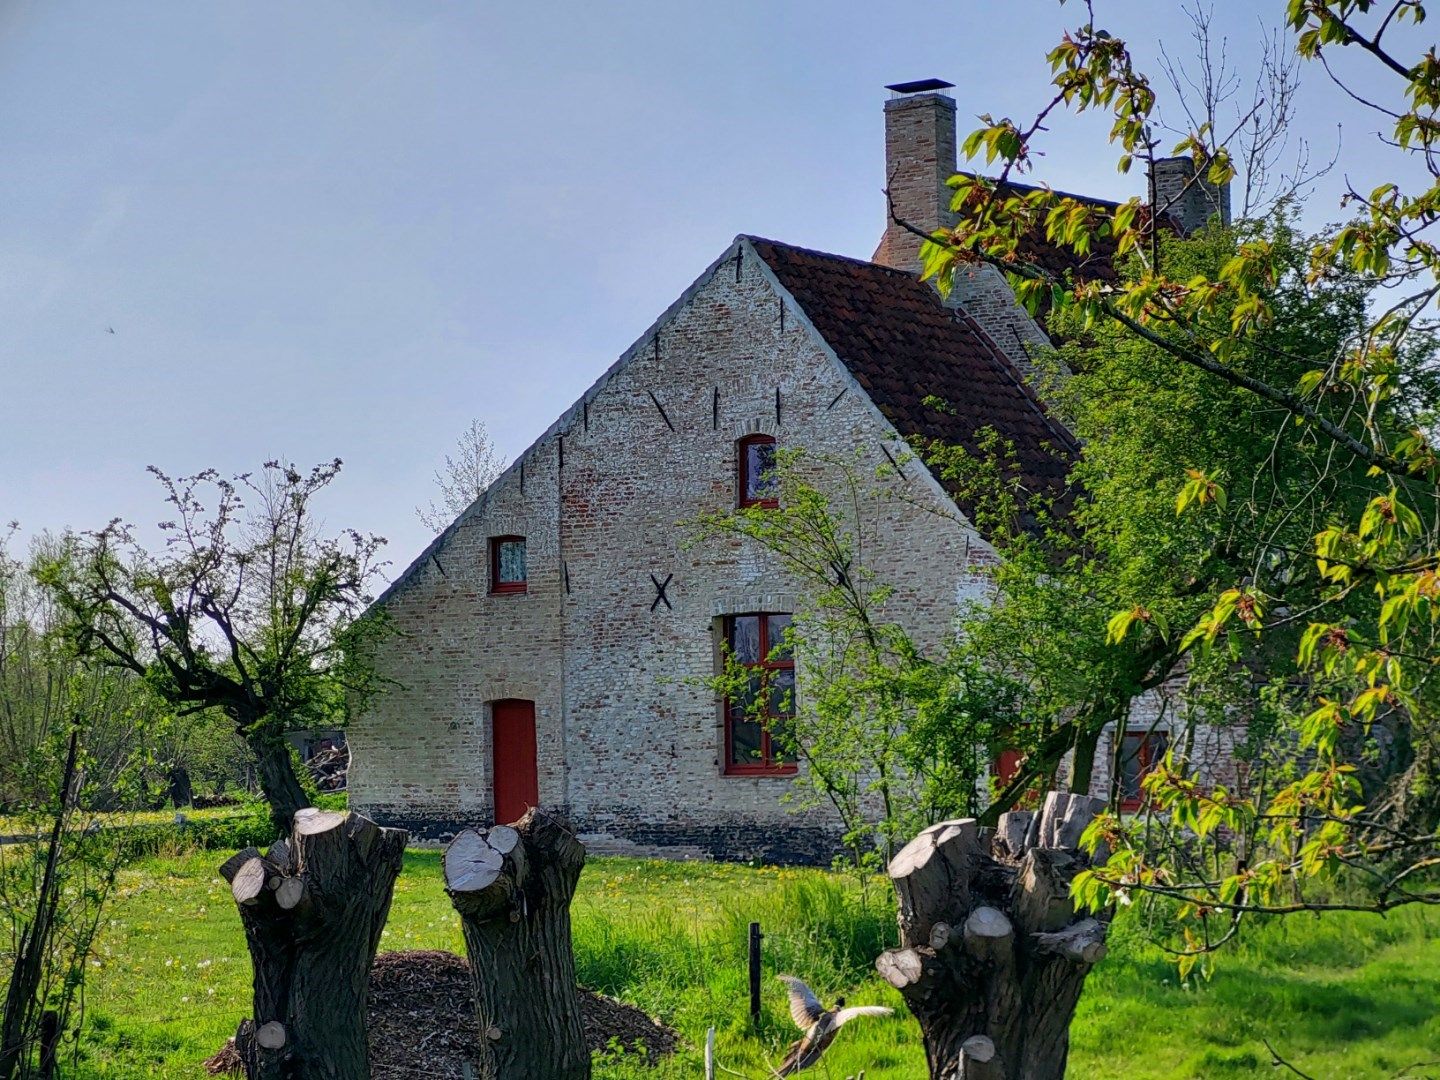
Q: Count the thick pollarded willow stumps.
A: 3